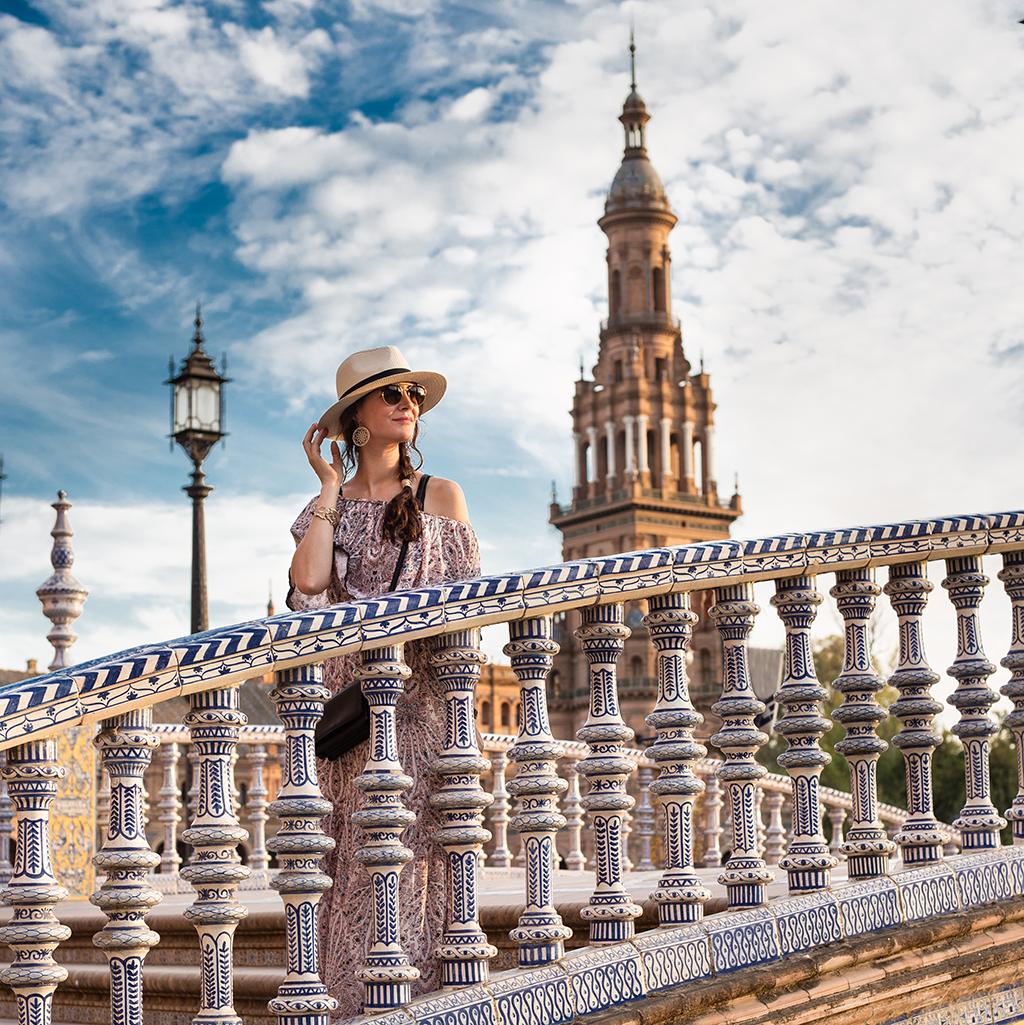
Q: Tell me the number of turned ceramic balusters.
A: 15